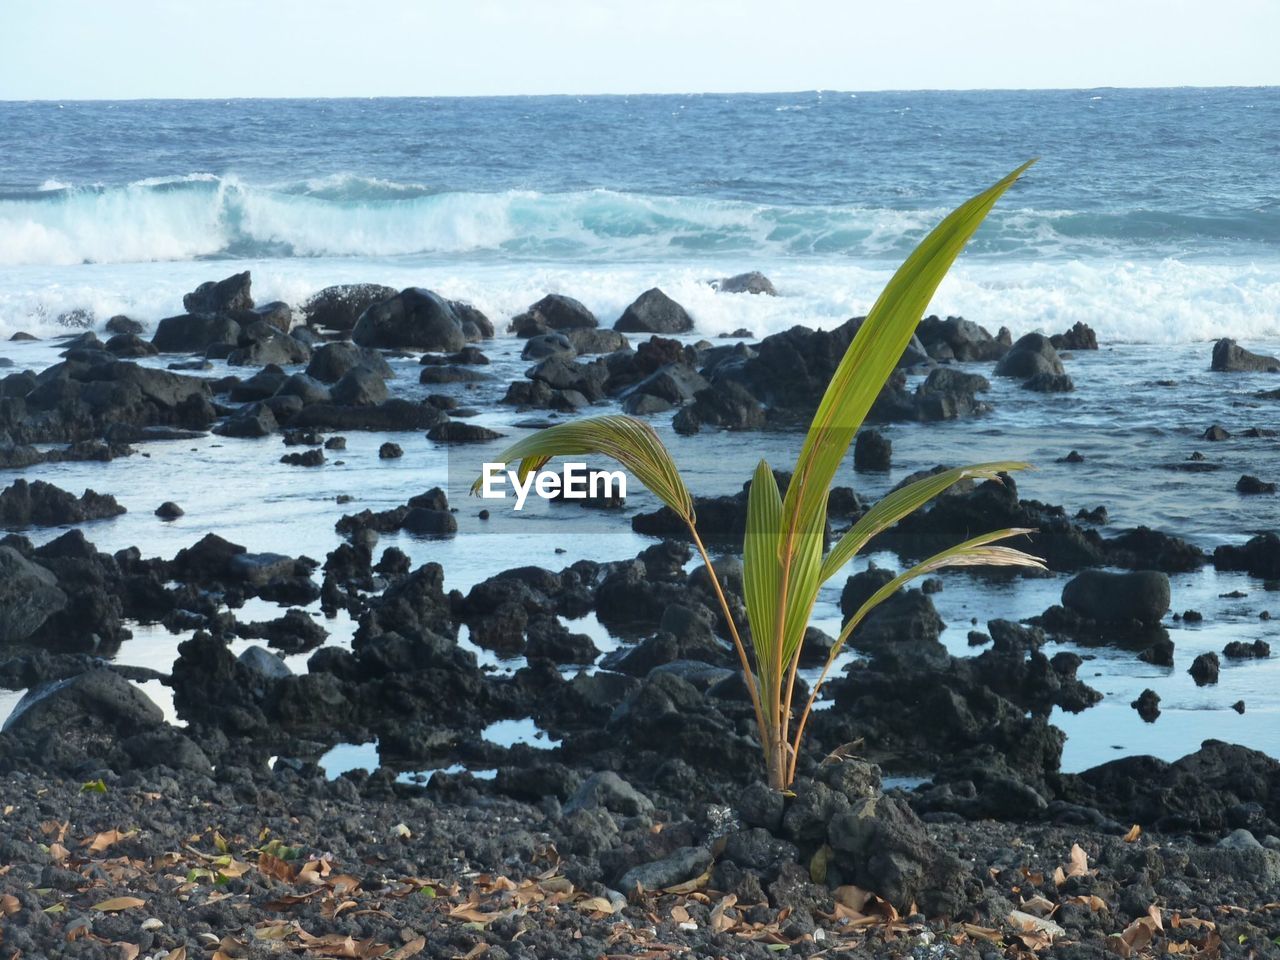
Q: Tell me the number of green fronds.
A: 5